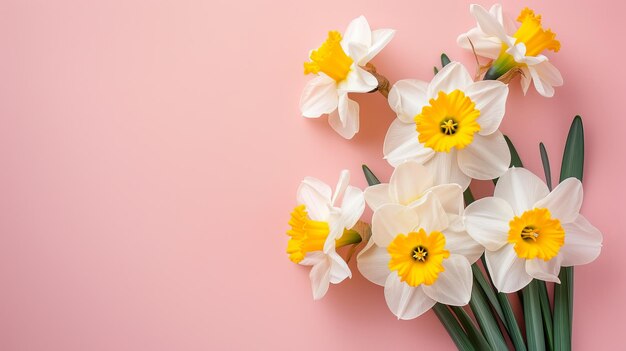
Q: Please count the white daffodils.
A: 6